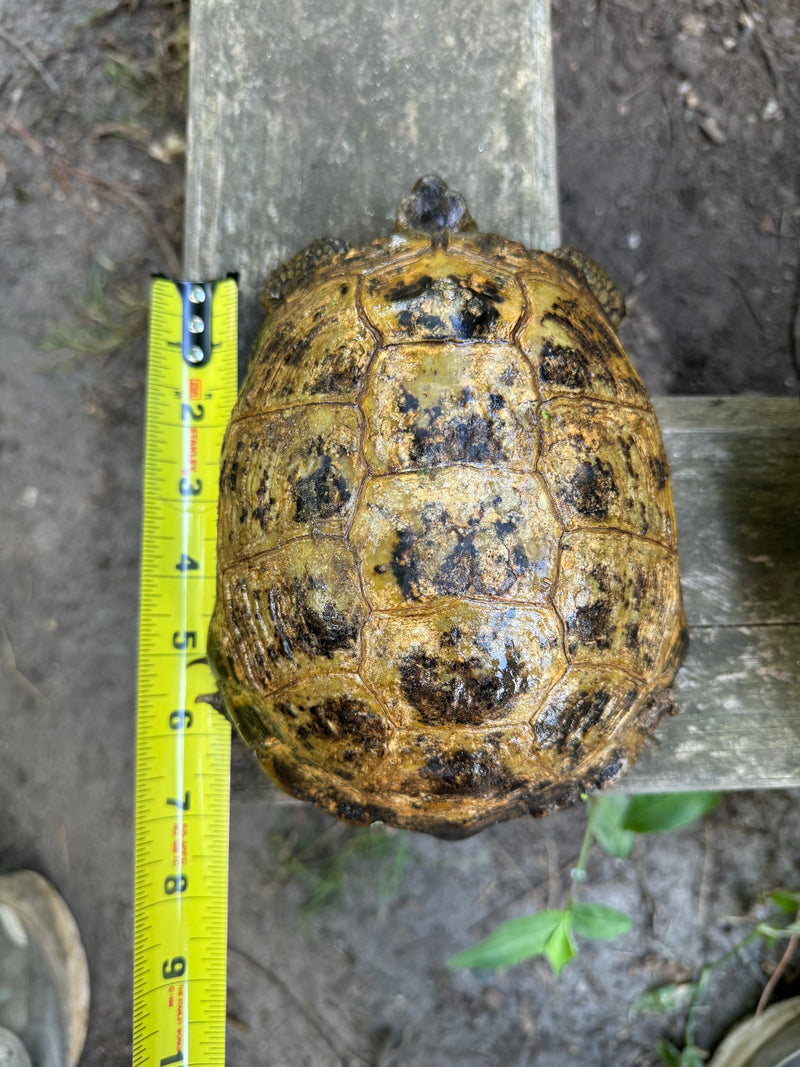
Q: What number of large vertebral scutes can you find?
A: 5